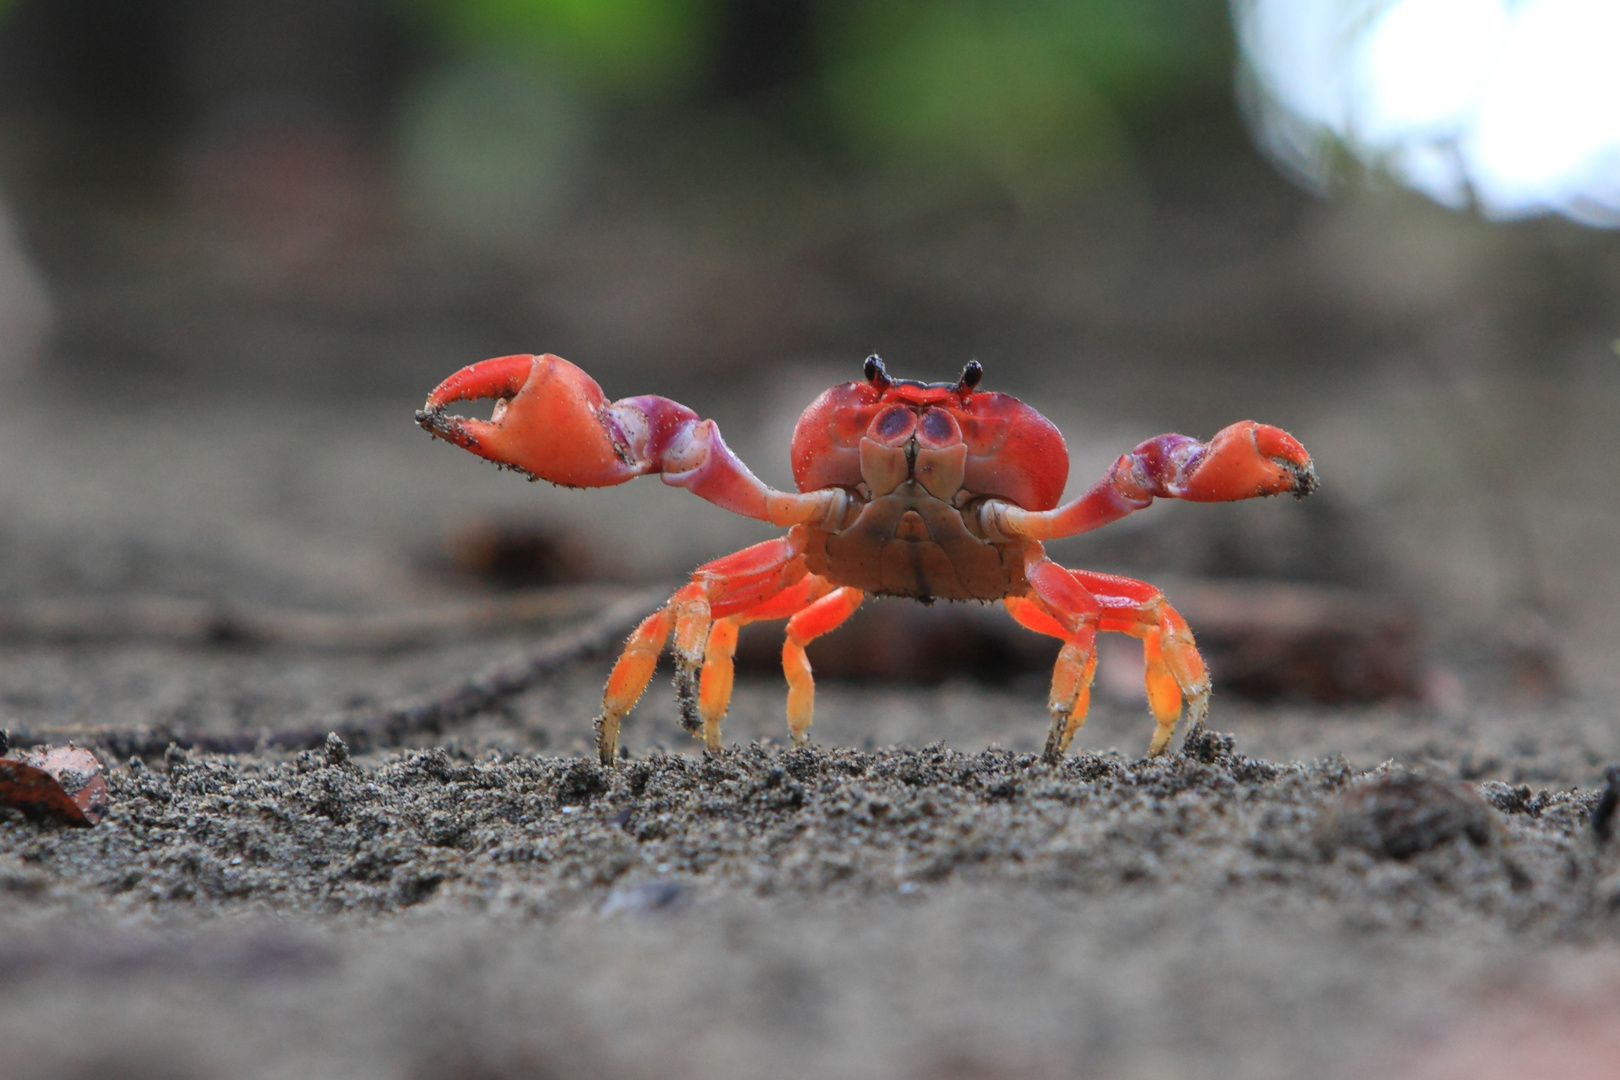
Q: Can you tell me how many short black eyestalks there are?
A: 2